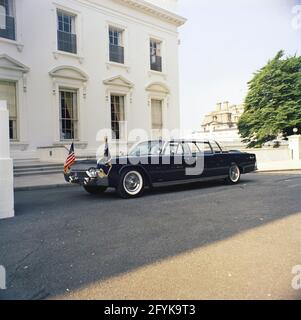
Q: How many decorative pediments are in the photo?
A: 4